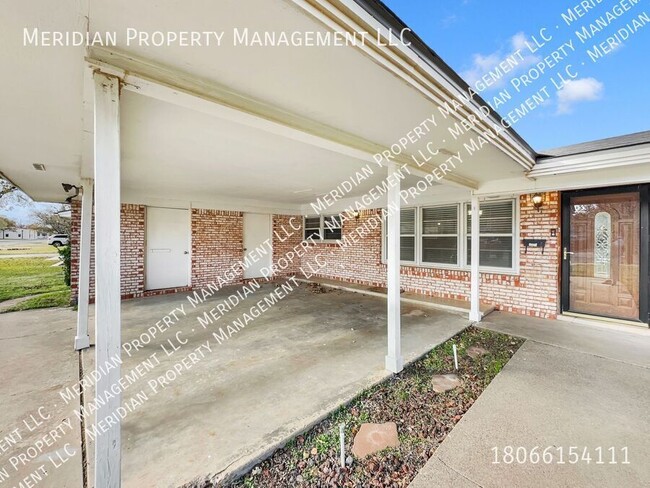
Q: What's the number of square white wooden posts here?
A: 4